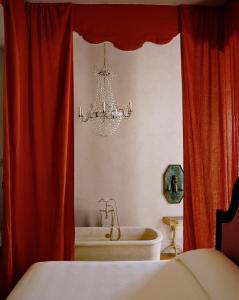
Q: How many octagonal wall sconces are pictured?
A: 1